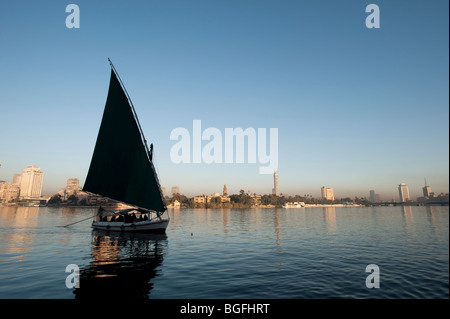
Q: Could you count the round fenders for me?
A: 3